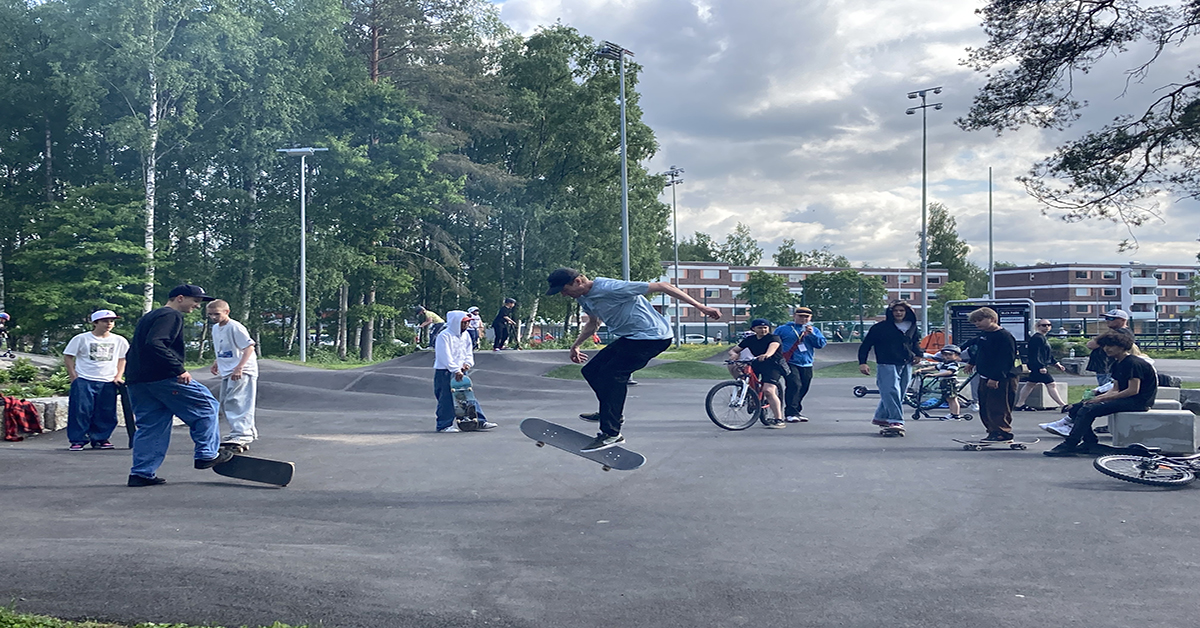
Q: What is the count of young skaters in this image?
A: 7